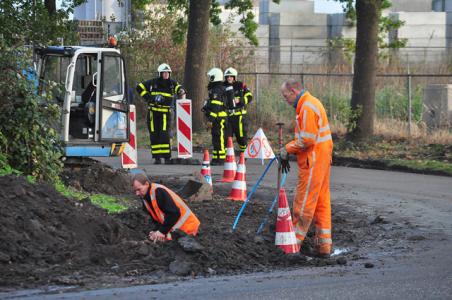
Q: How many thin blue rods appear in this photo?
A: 2